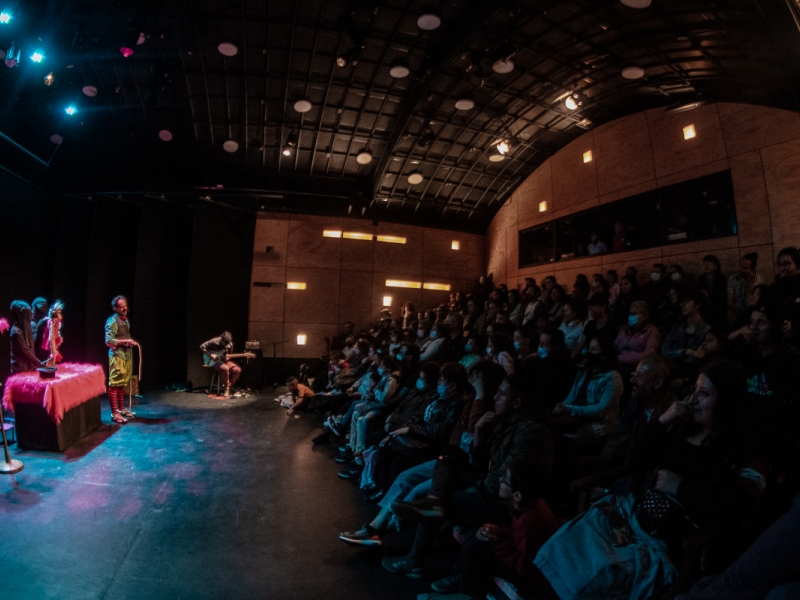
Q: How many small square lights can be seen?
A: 6